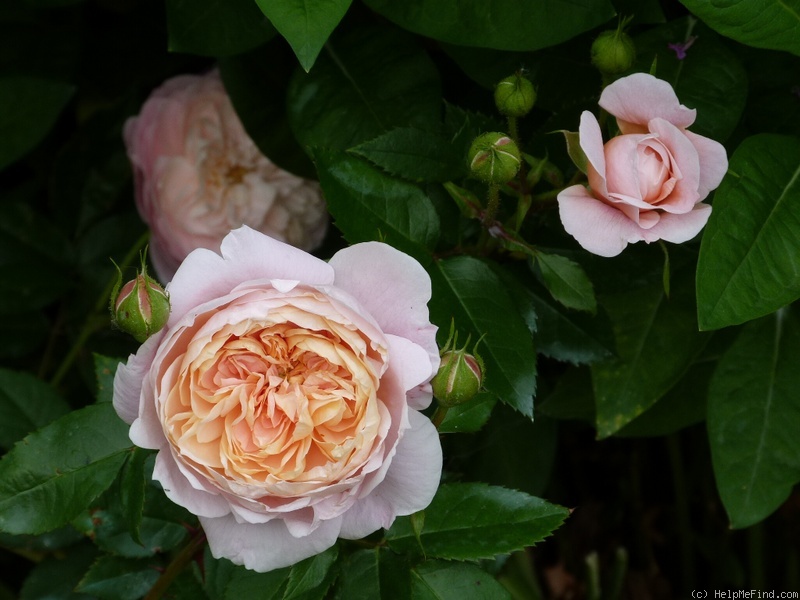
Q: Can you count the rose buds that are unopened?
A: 5